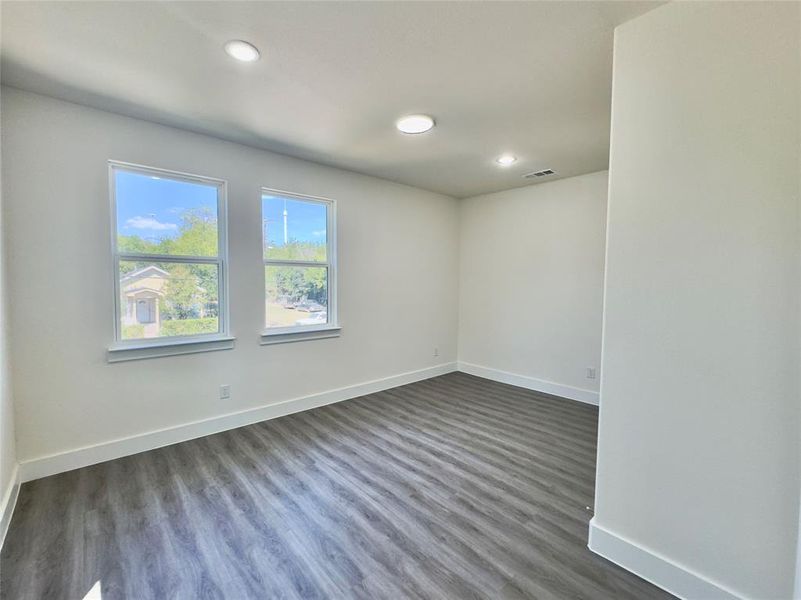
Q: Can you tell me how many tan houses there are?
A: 1